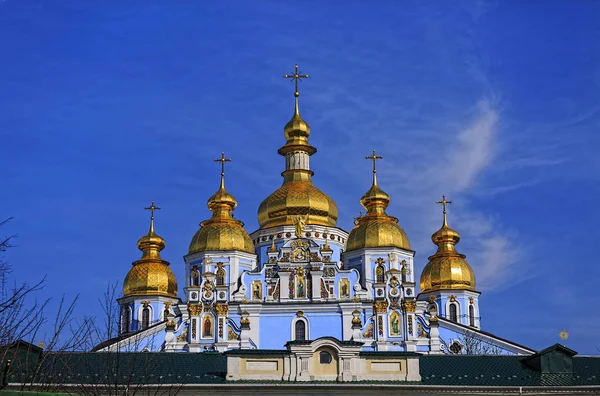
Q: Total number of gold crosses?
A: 5